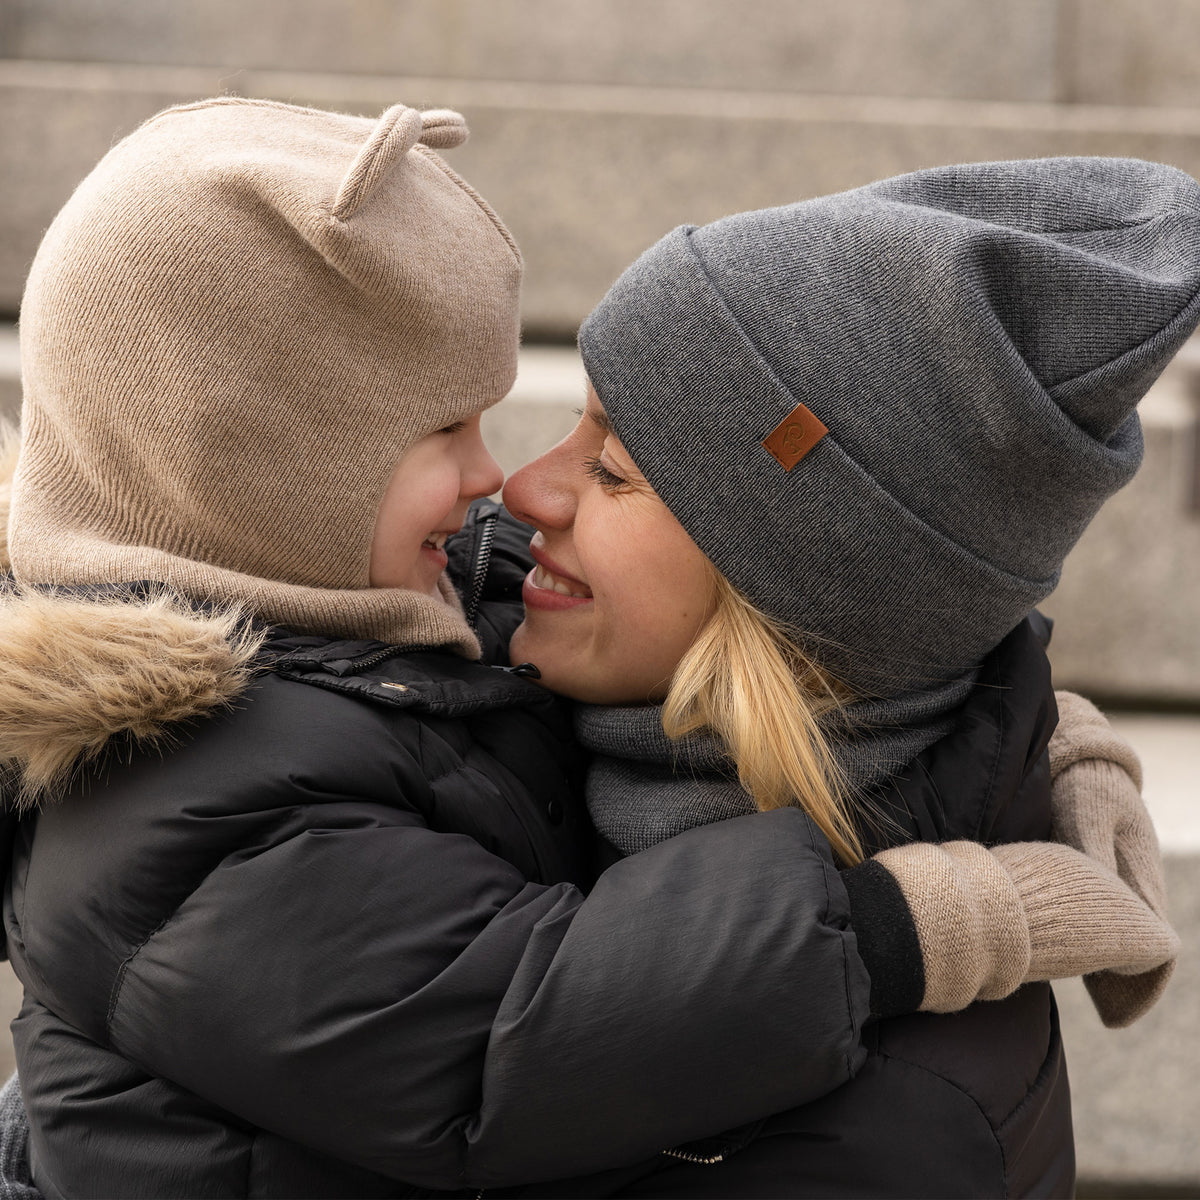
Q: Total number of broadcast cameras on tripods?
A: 0